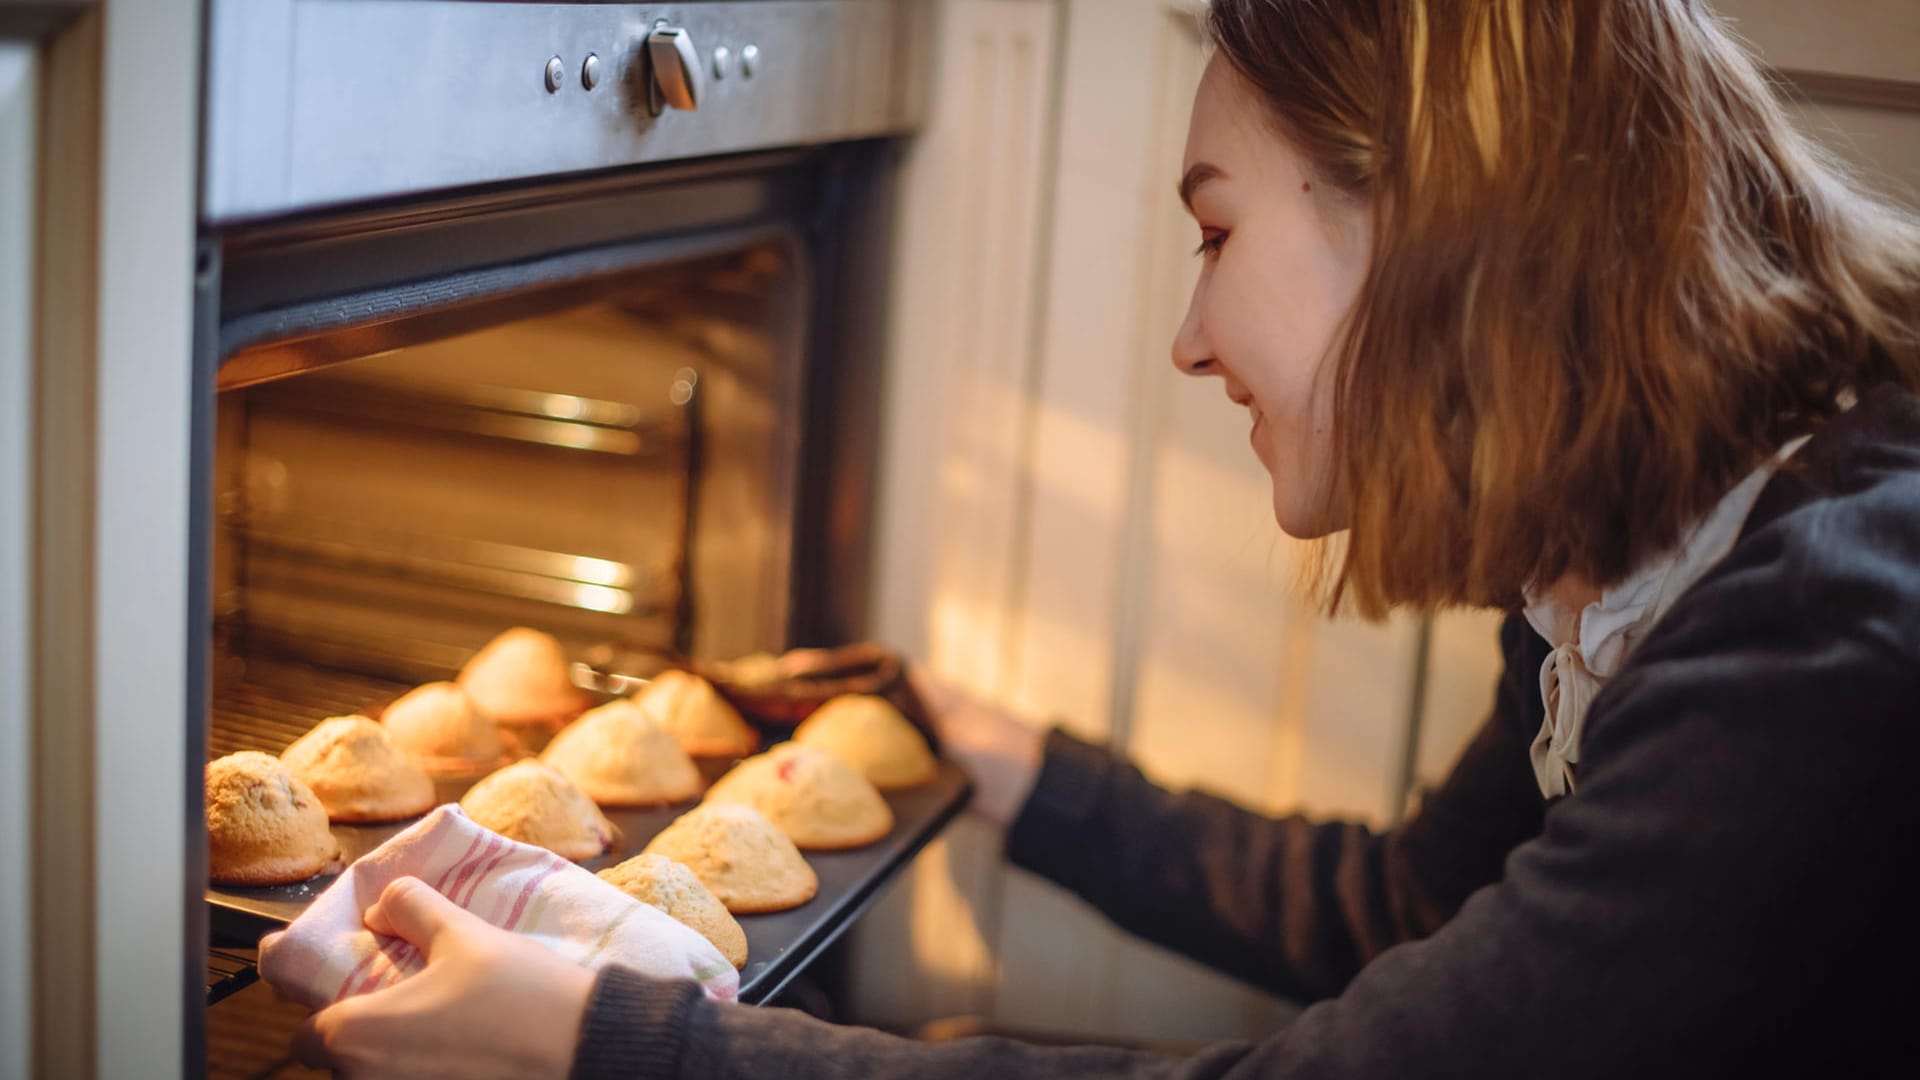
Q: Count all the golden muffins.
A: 11